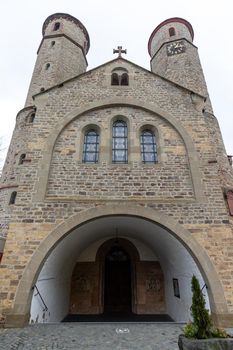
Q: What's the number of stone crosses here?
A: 1